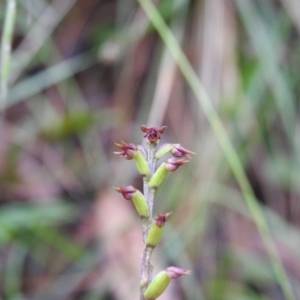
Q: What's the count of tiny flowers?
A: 7